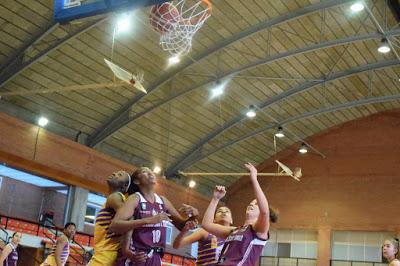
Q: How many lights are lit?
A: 11